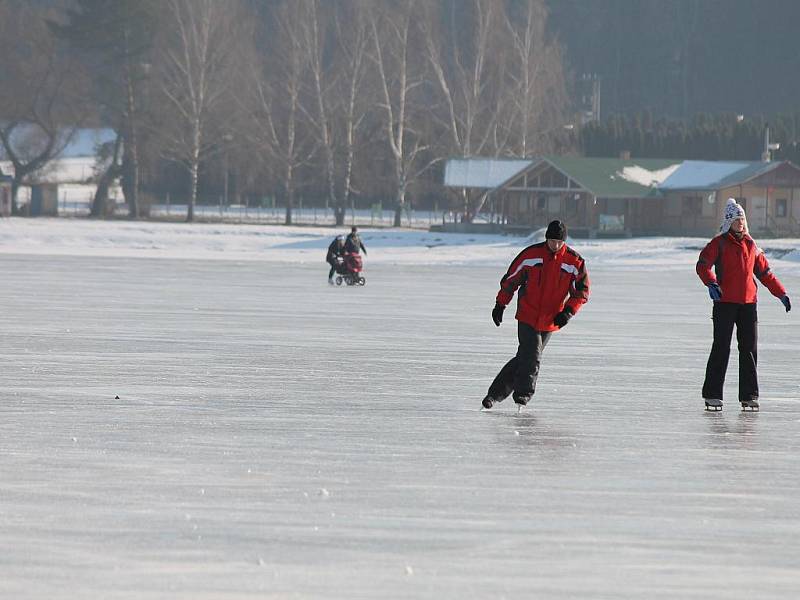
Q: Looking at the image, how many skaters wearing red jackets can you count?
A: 2